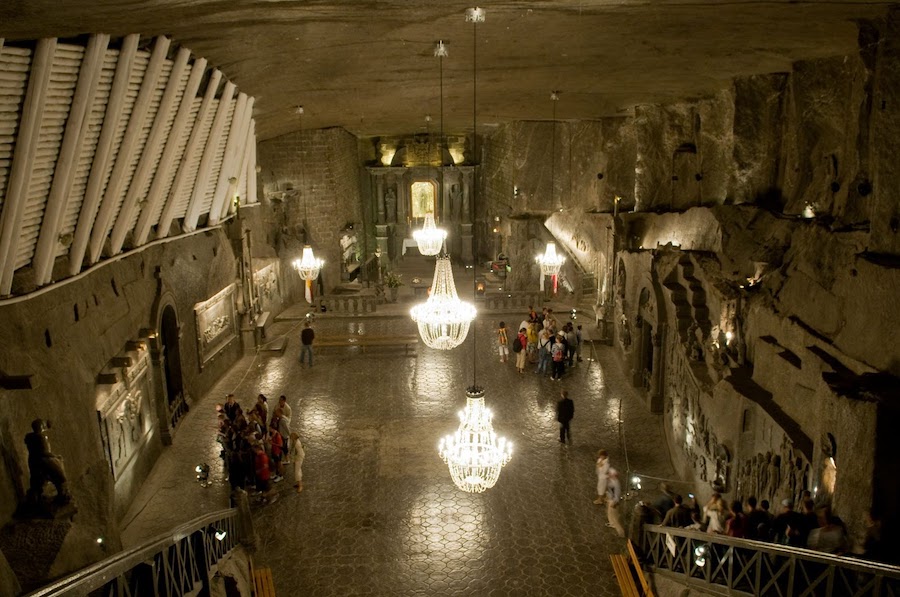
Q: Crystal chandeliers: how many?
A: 5